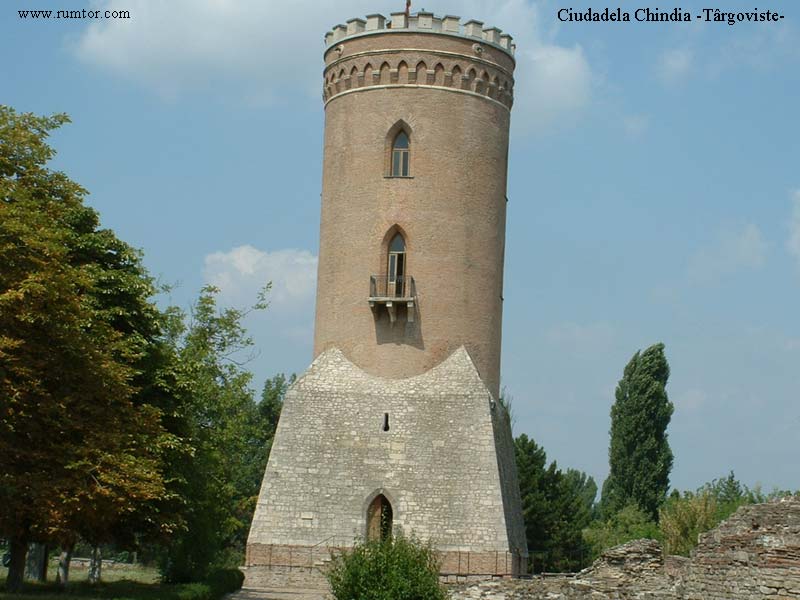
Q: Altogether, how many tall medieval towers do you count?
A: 1